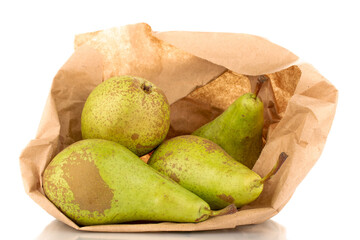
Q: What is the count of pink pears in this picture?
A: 0